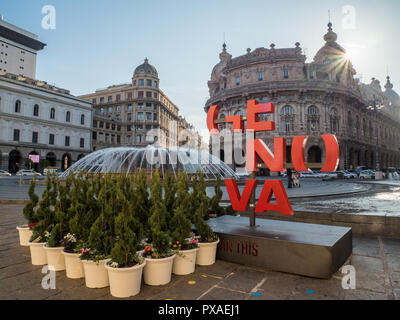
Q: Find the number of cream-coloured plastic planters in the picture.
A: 9